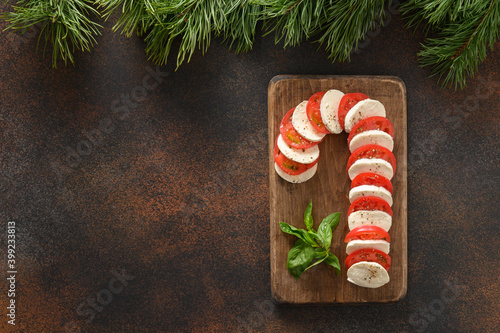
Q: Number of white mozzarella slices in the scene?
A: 11